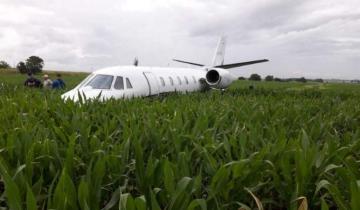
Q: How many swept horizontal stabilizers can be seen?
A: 2